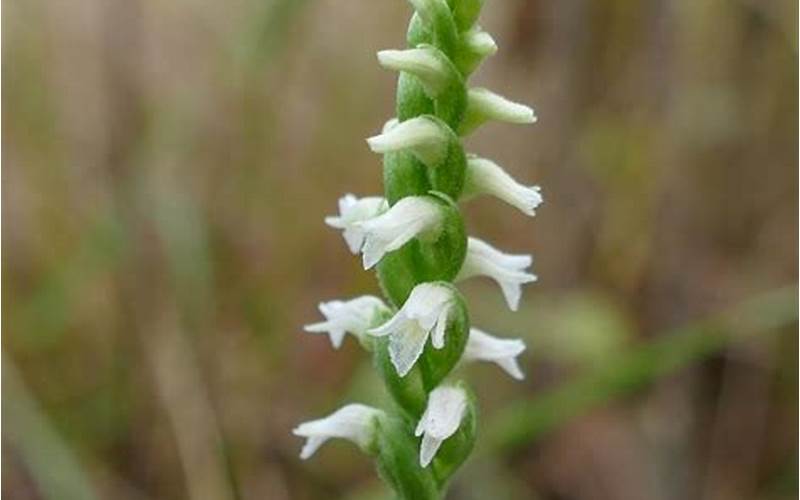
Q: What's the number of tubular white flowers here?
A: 13